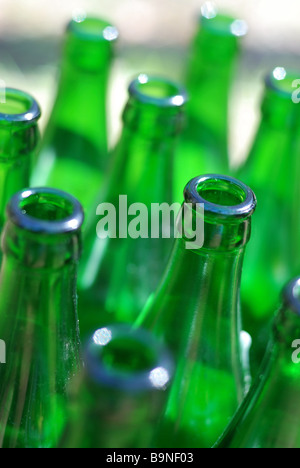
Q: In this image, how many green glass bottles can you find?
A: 9